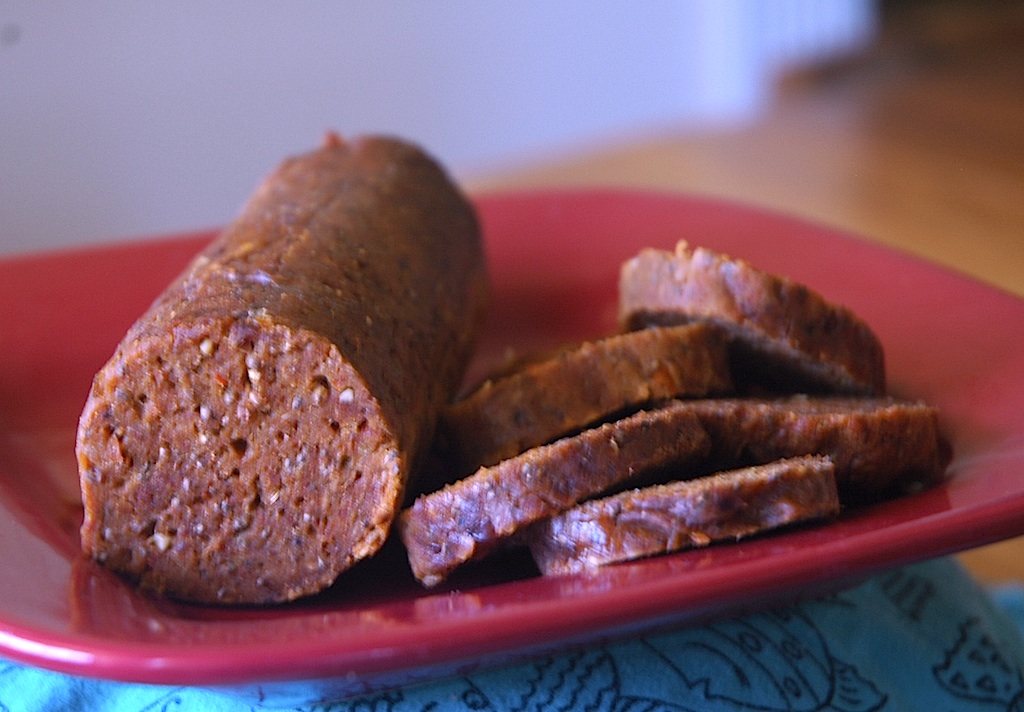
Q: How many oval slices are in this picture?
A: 5